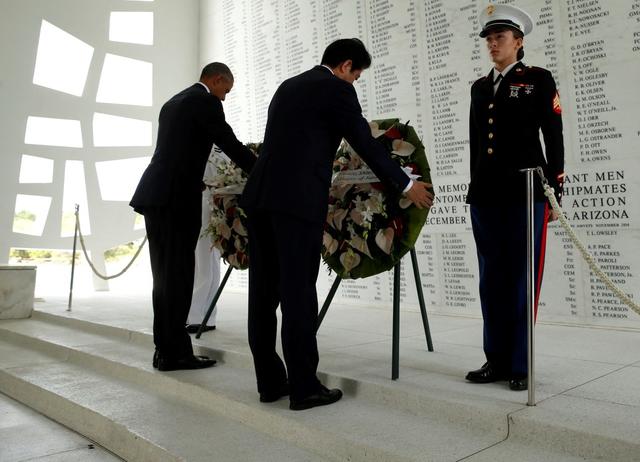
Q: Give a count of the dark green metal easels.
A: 2